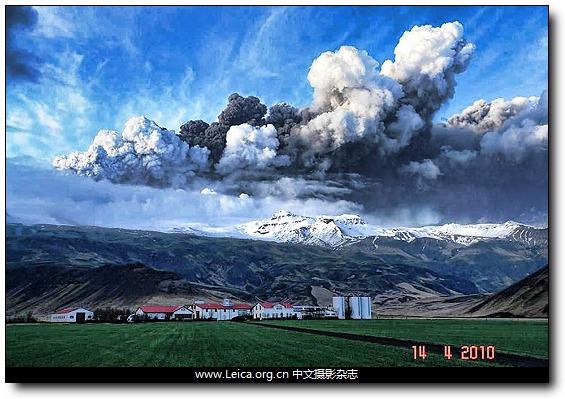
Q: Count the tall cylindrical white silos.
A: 3